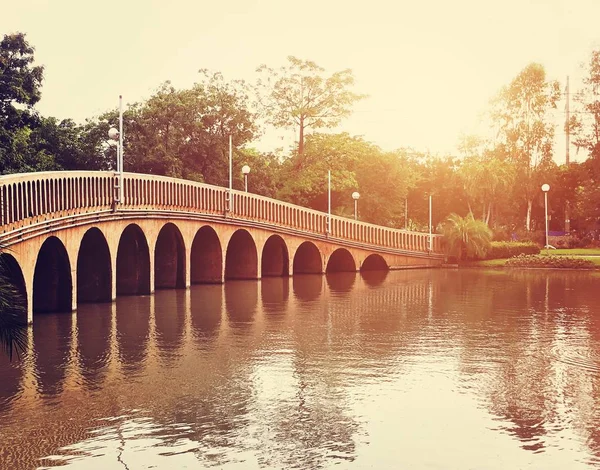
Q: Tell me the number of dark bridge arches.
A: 11